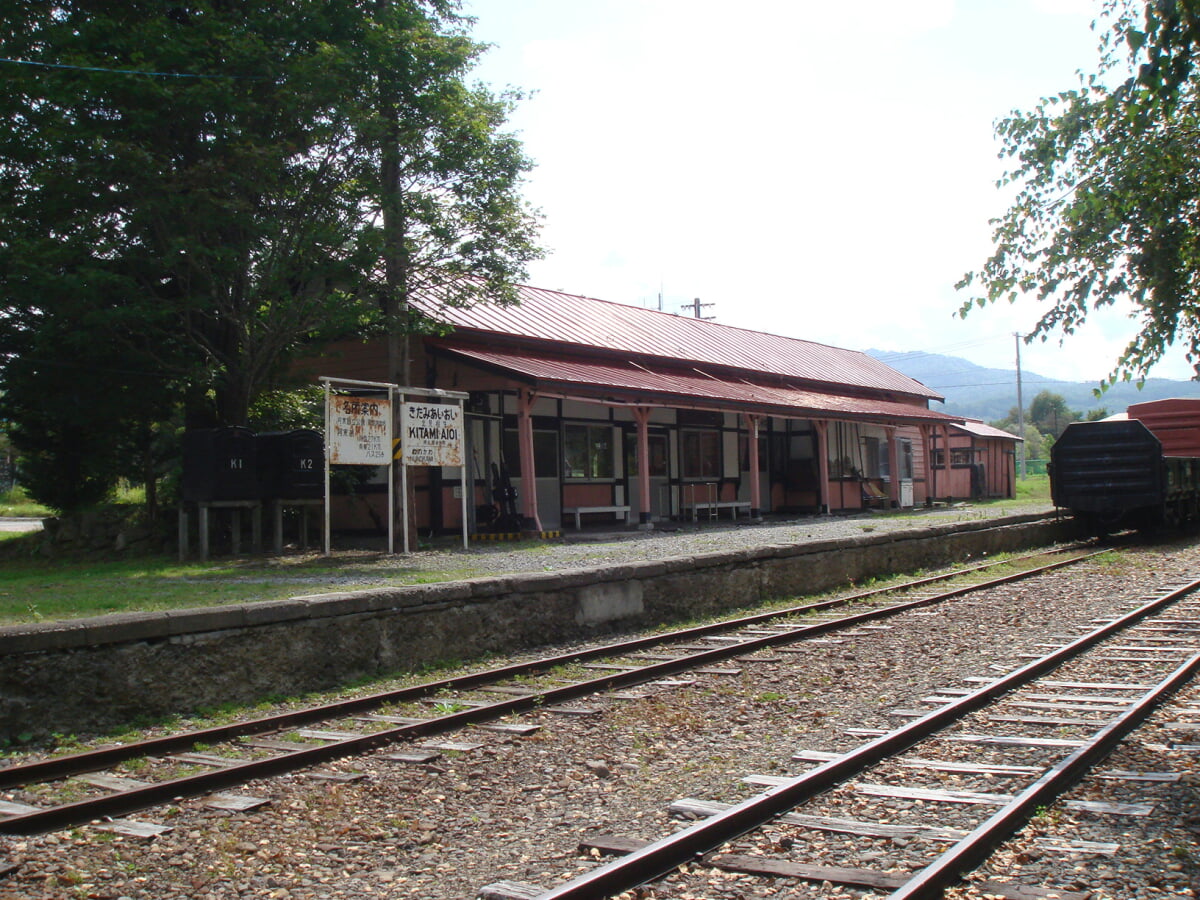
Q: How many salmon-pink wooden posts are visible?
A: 7